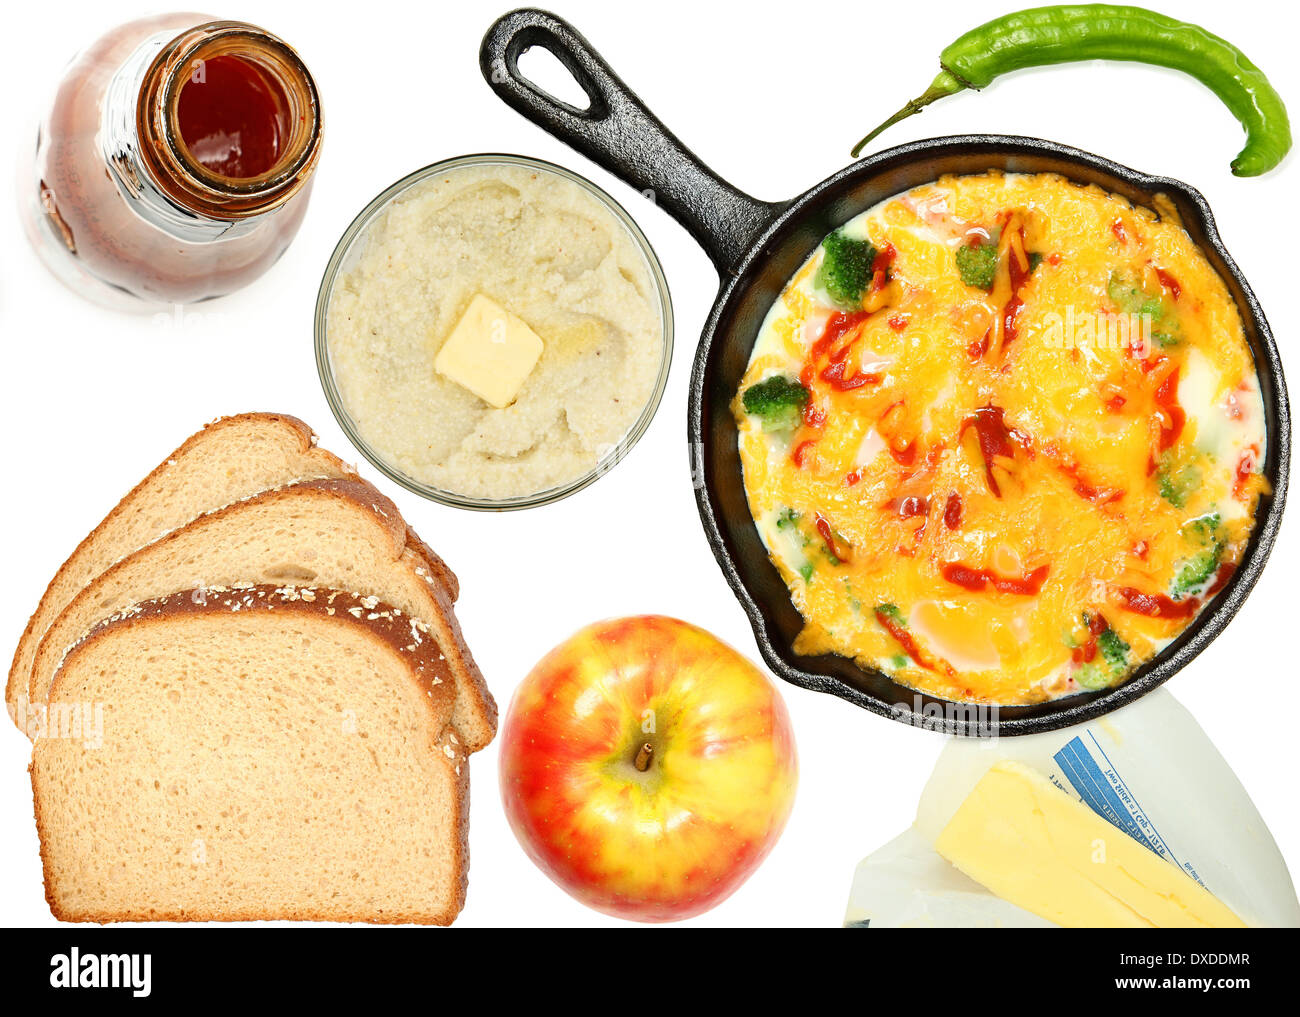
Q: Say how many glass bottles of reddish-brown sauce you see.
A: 1